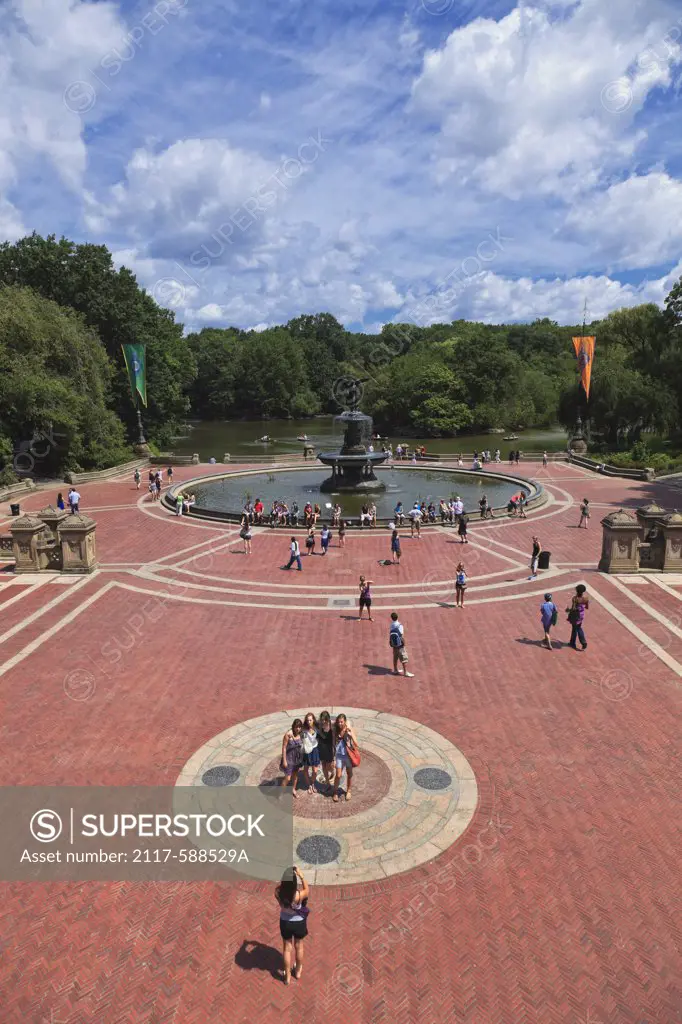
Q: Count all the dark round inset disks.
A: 3